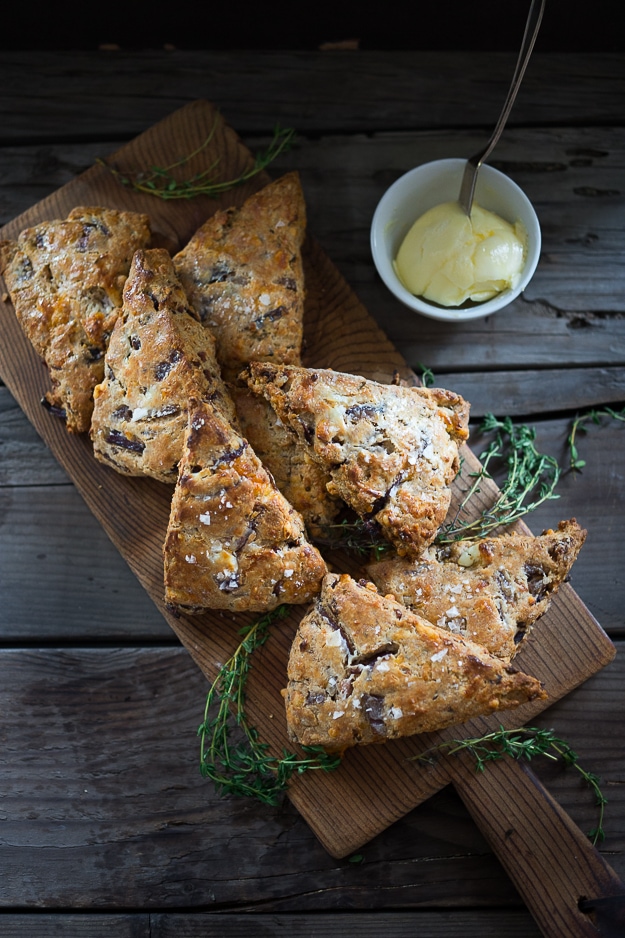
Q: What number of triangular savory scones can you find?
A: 8